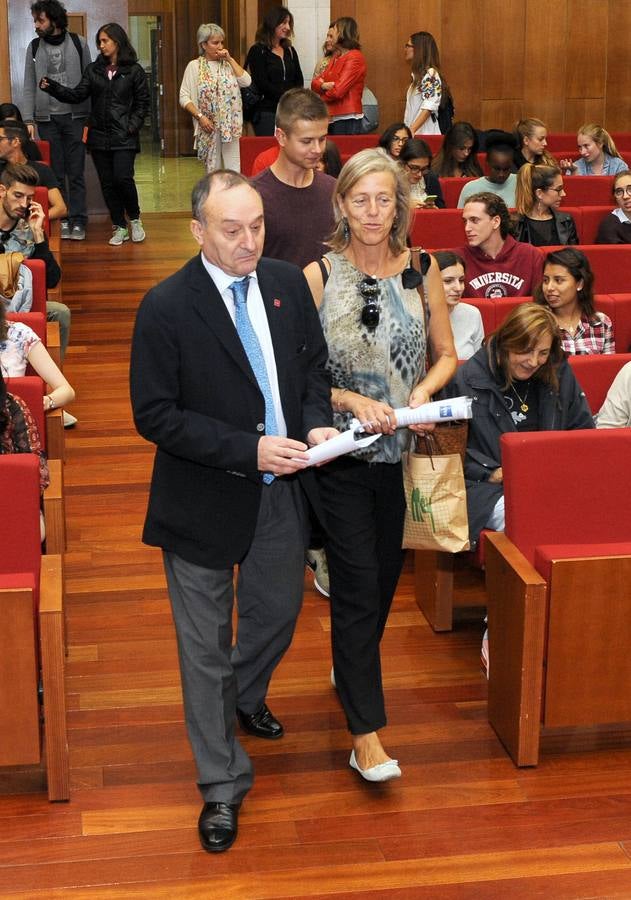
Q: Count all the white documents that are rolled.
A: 2